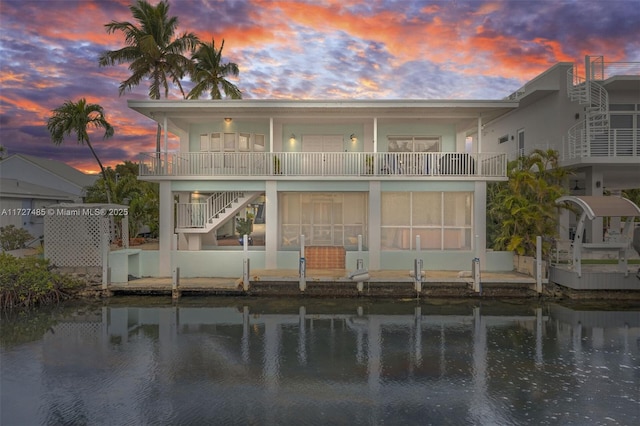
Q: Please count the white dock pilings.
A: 8